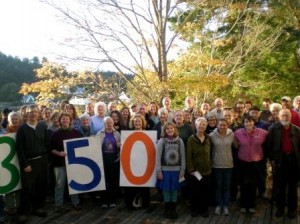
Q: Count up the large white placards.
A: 3